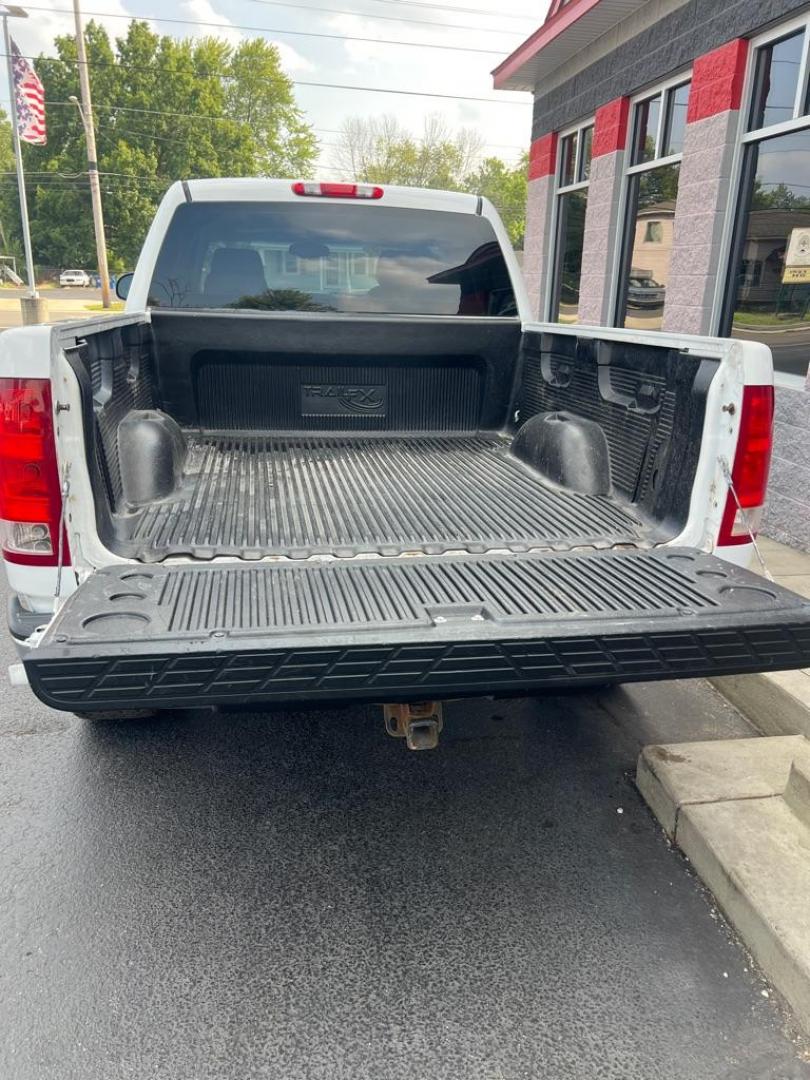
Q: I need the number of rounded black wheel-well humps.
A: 2